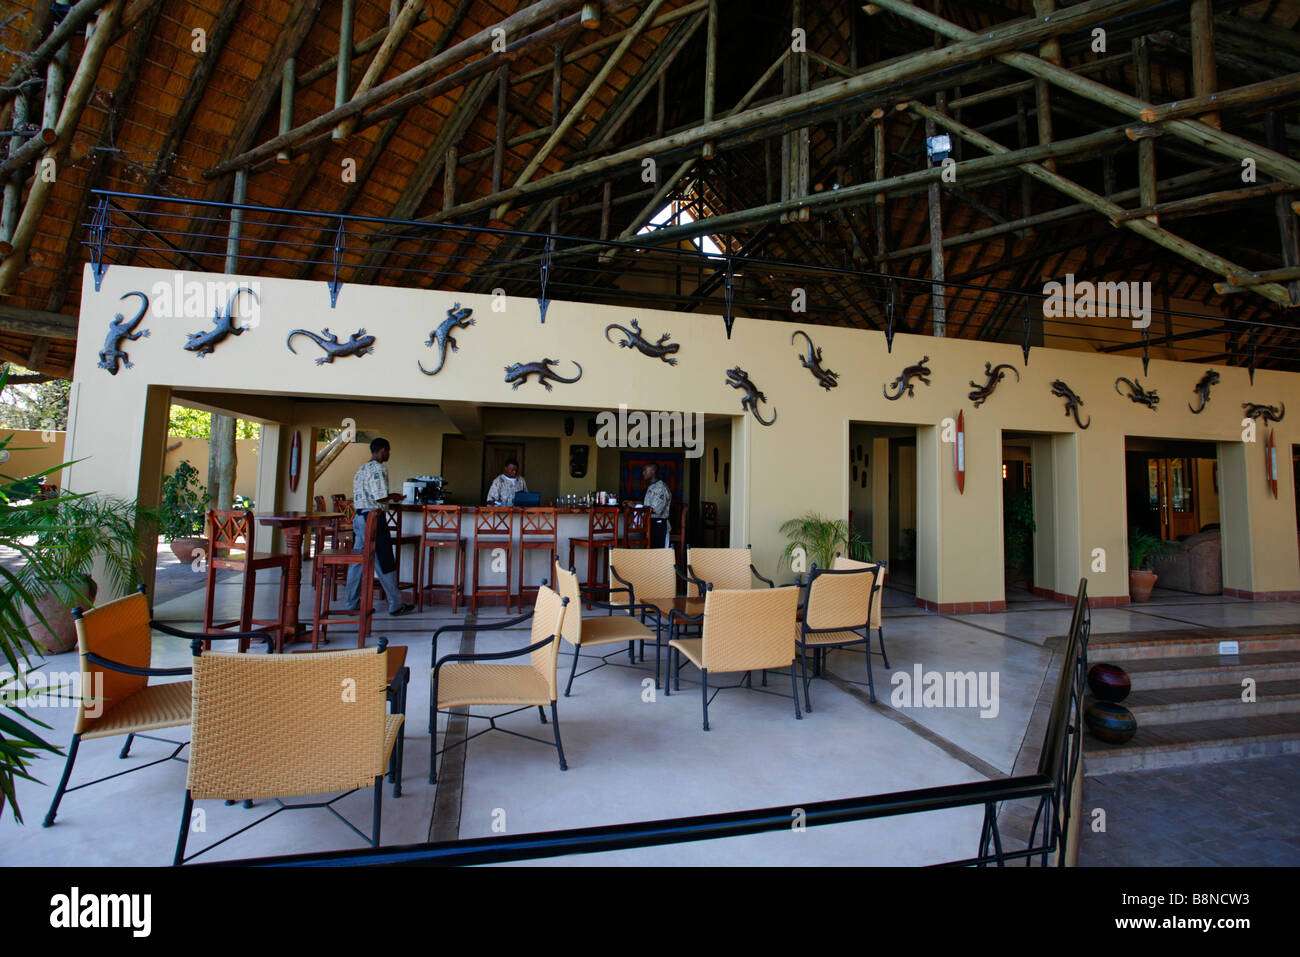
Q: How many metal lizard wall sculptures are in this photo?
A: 14